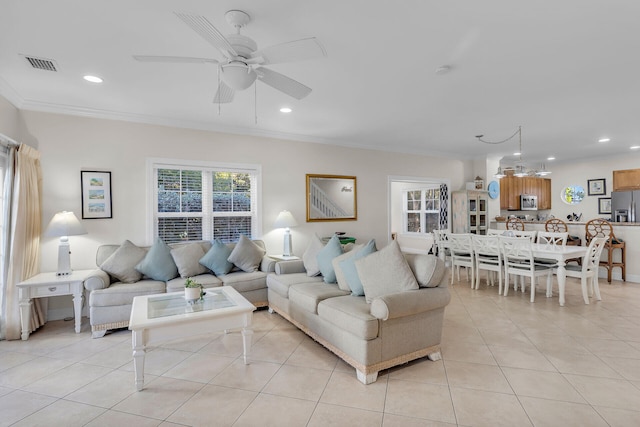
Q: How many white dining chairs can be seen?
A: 8